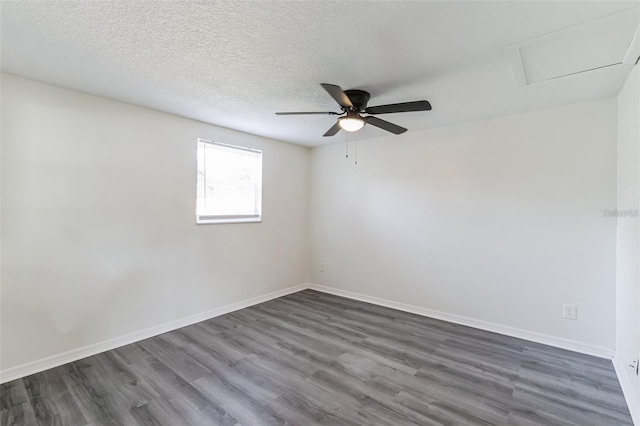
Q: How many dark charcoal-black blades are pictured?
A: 5